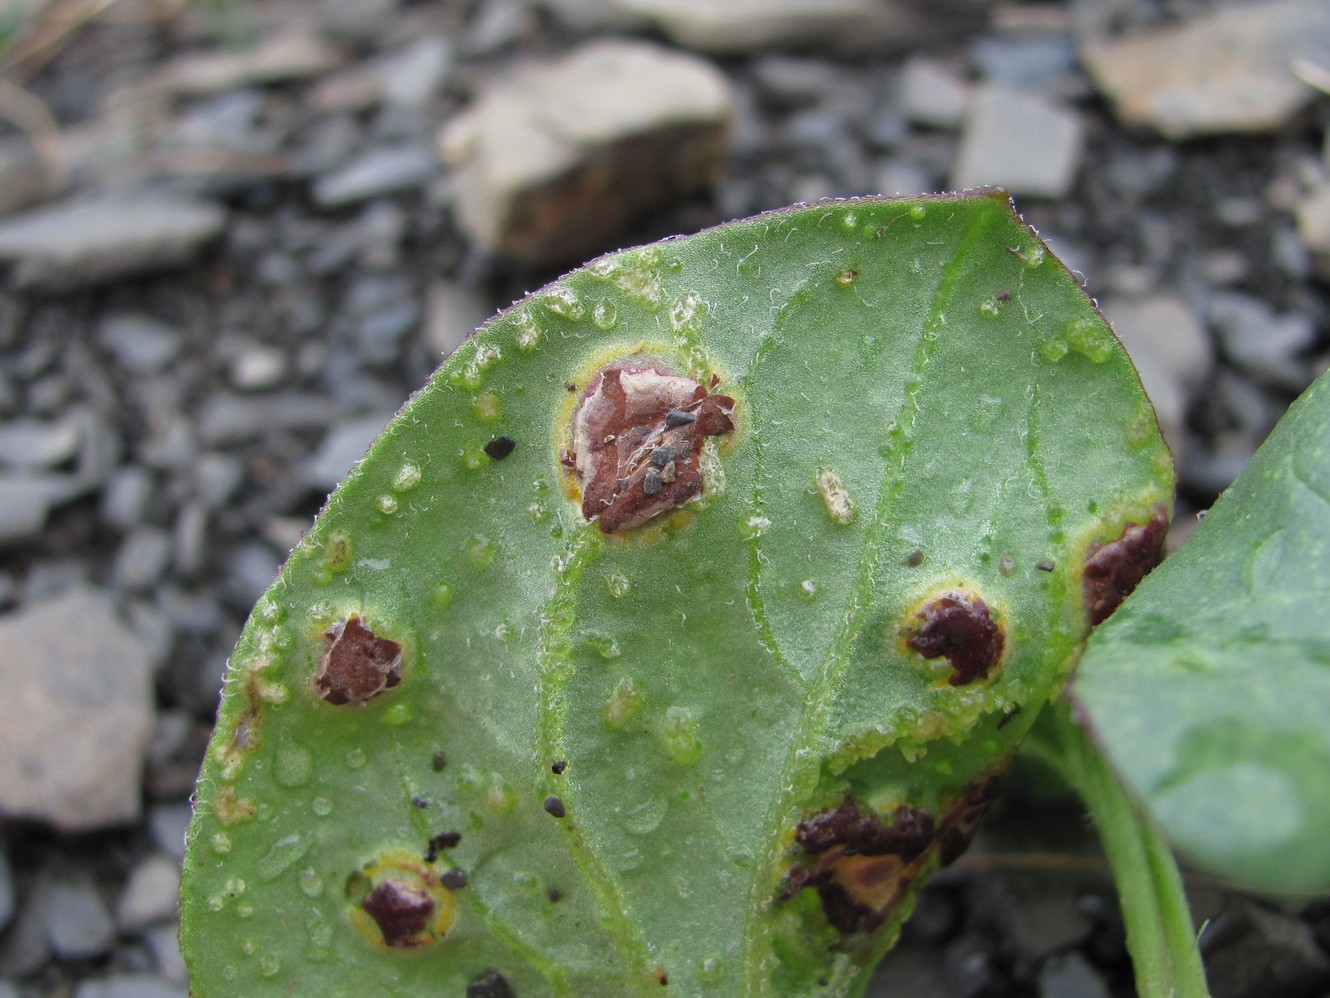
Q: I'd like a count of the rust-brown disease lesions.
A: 6